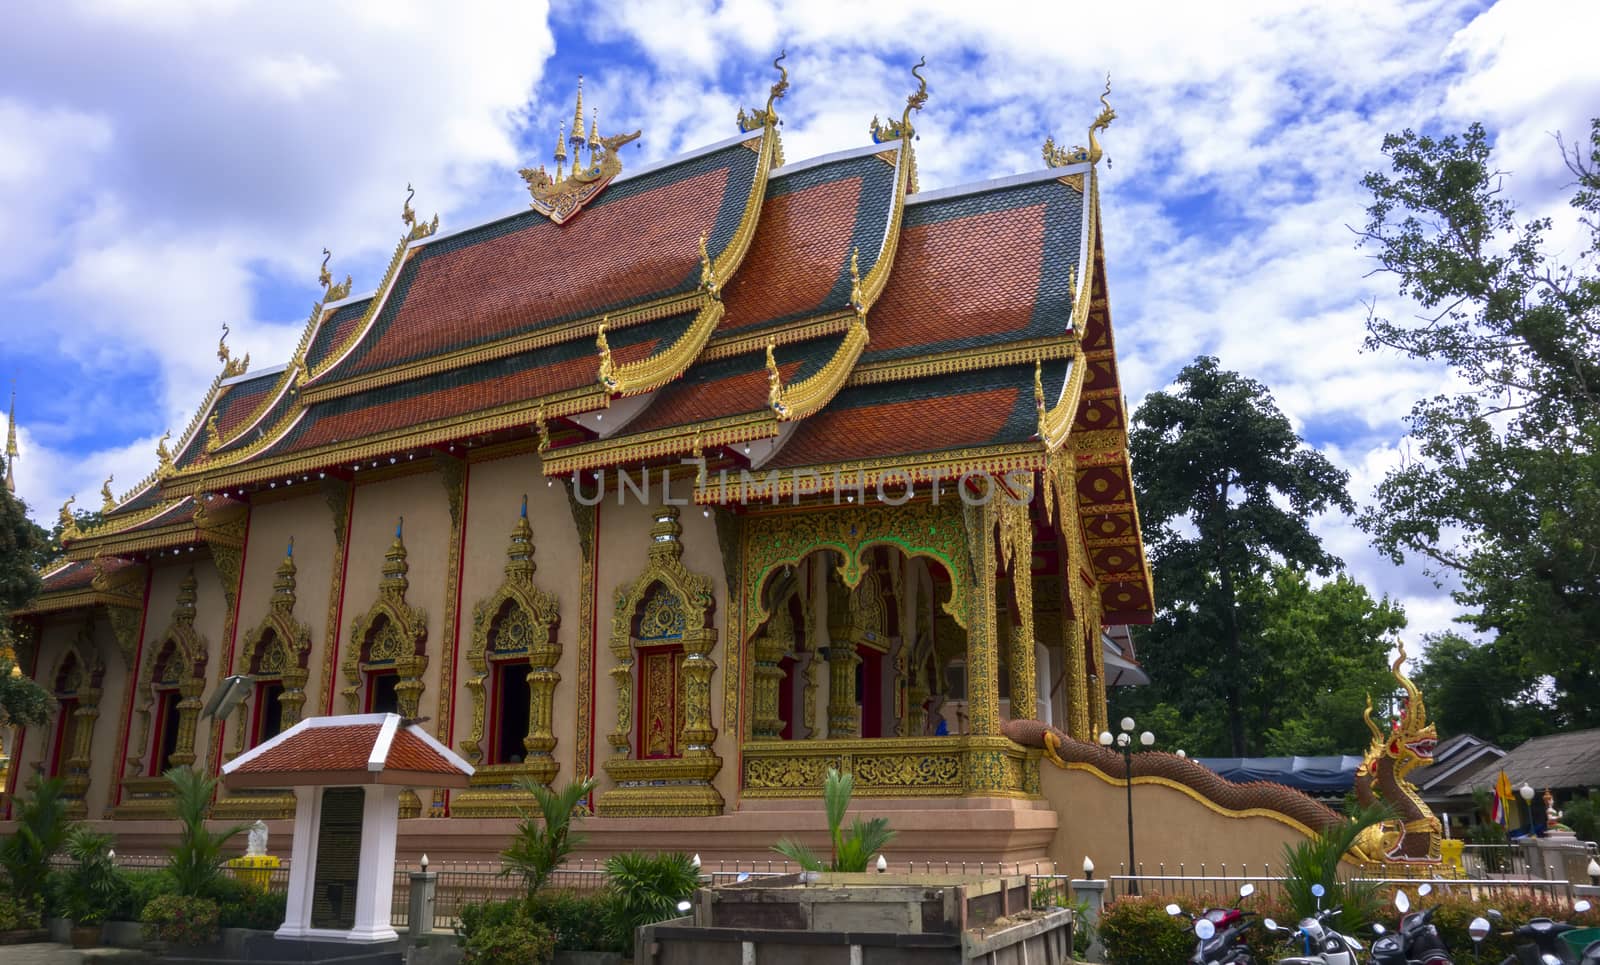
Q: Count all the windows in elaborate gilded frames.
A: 6